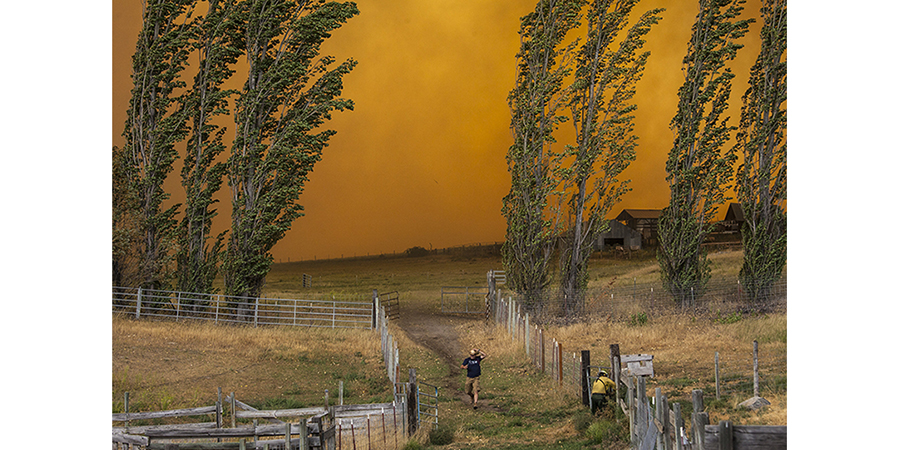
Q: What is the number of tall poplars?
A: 7